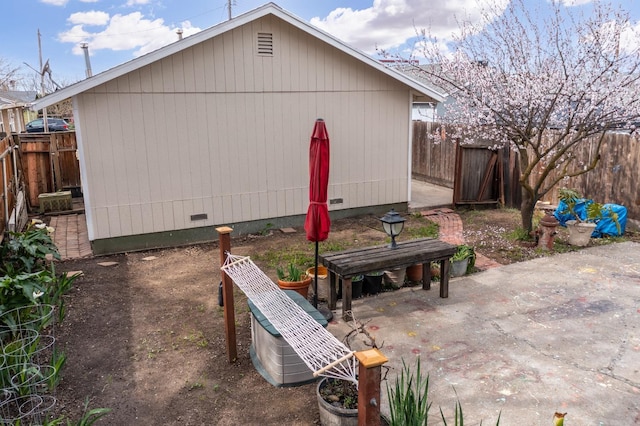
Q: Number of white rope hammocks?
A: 1